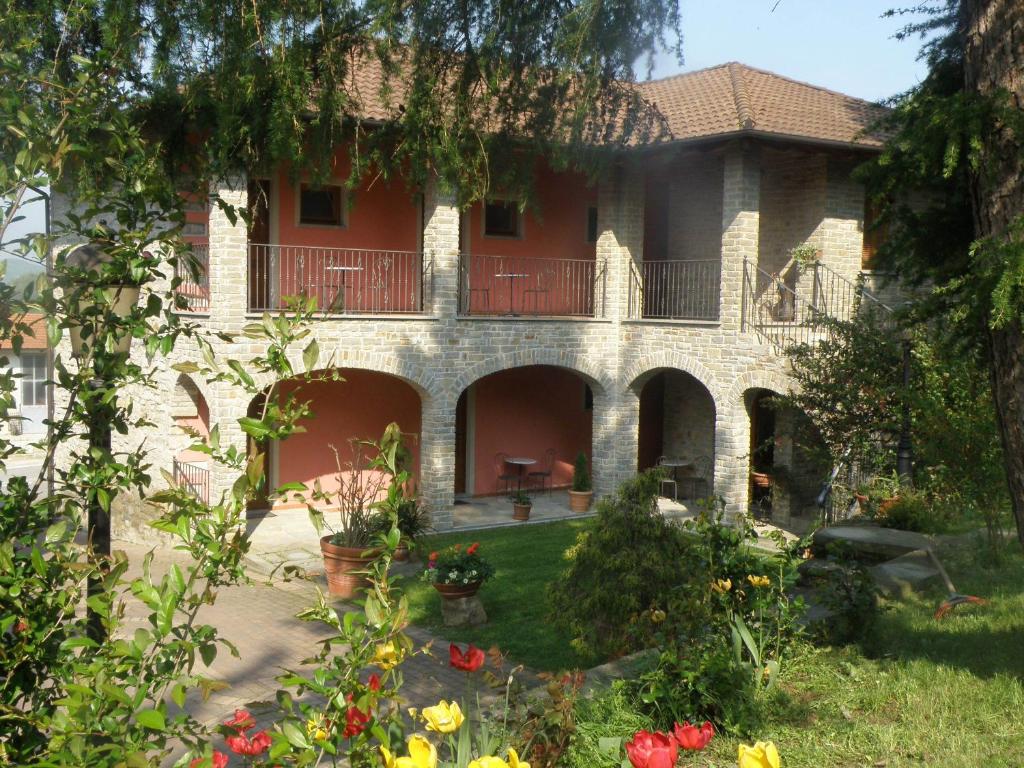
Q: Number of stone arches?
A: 5